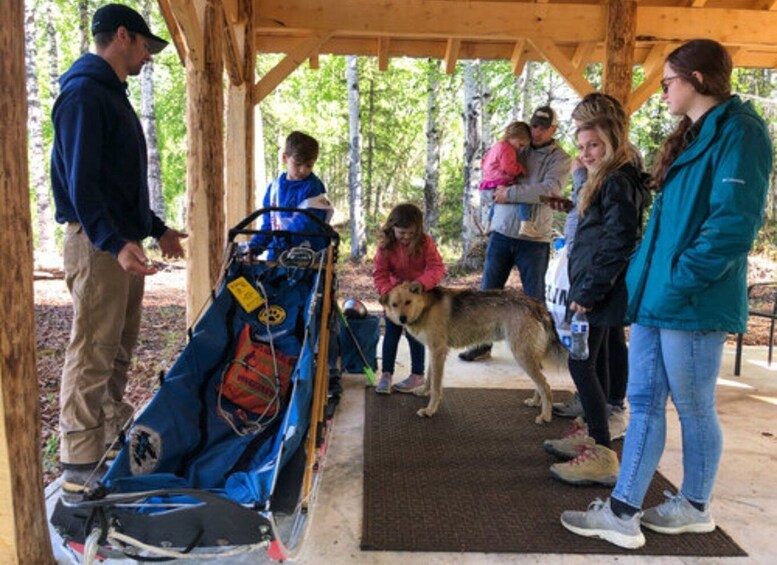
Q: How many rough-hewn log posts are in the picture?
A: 4